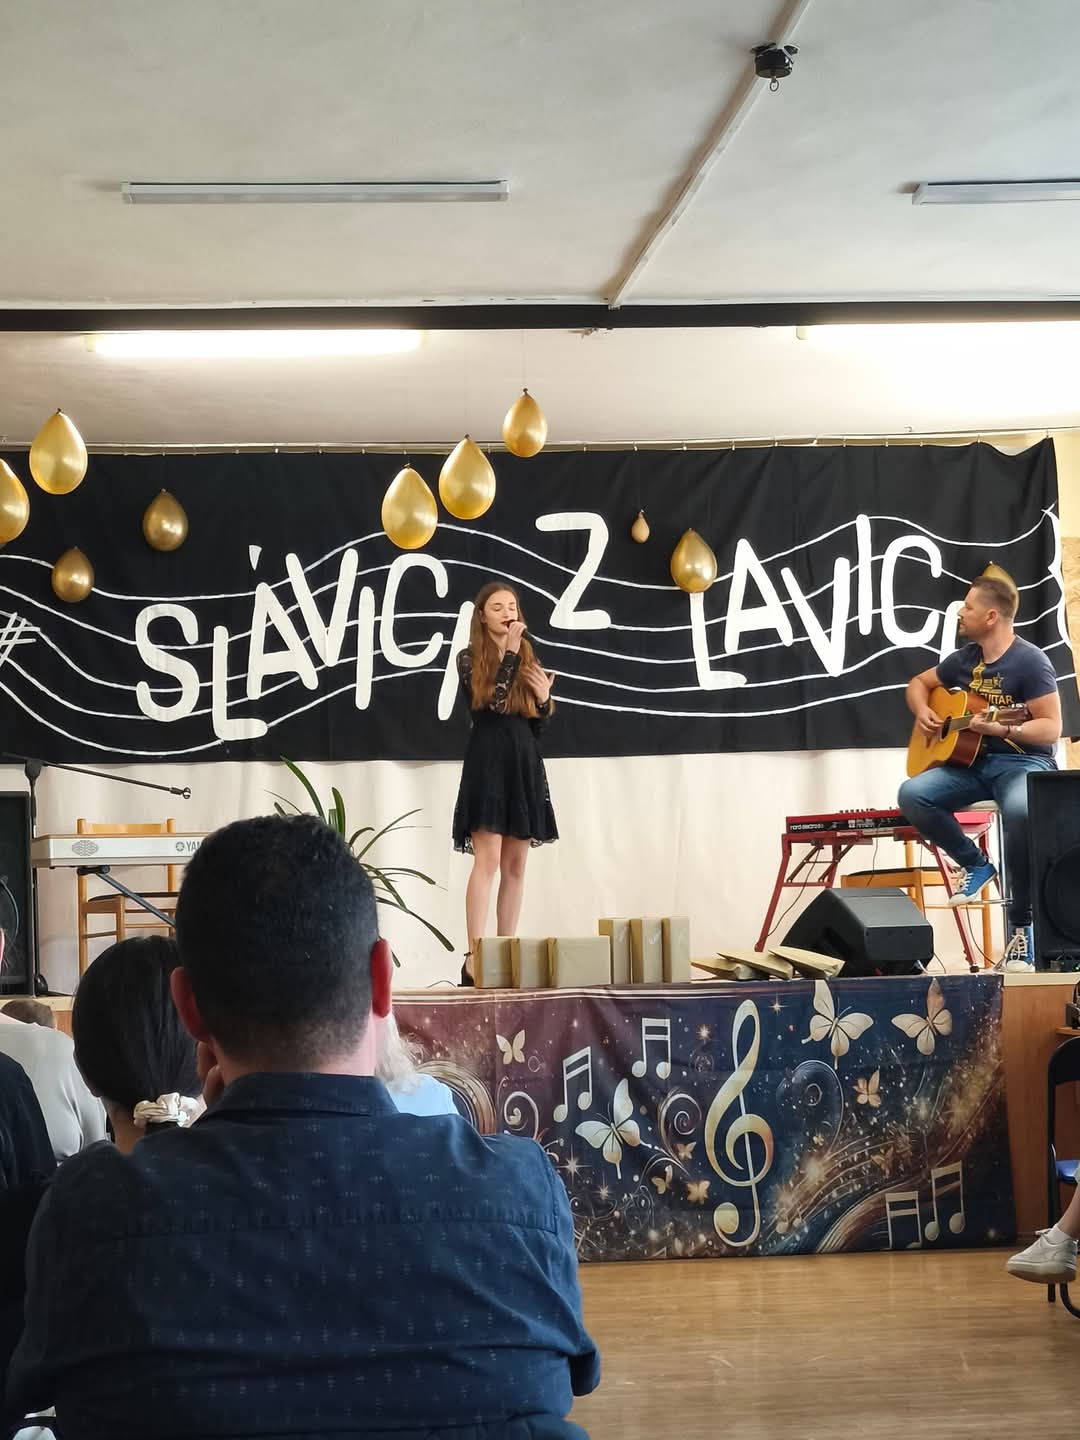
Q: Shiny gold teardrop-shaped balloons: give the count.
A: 10